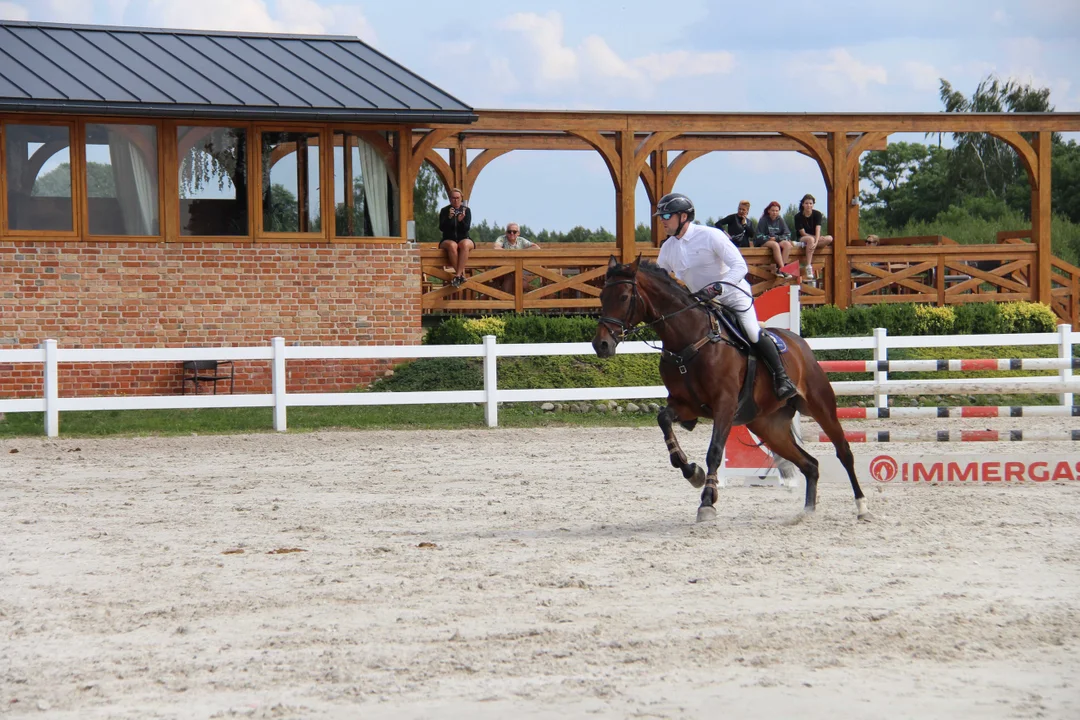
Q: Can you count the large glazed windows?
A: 5